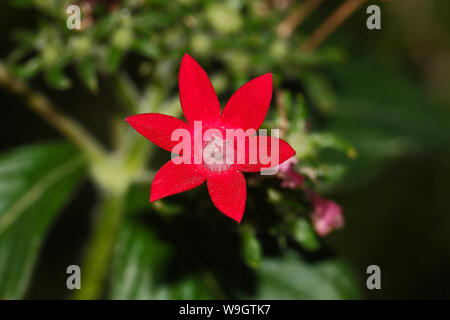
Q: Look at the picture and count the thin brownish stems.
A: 2